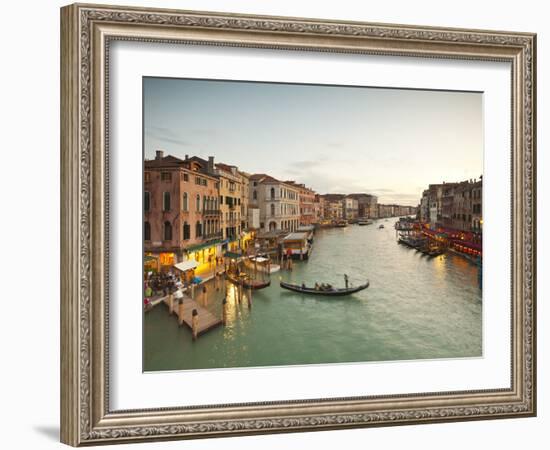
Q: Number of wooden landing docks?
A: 1